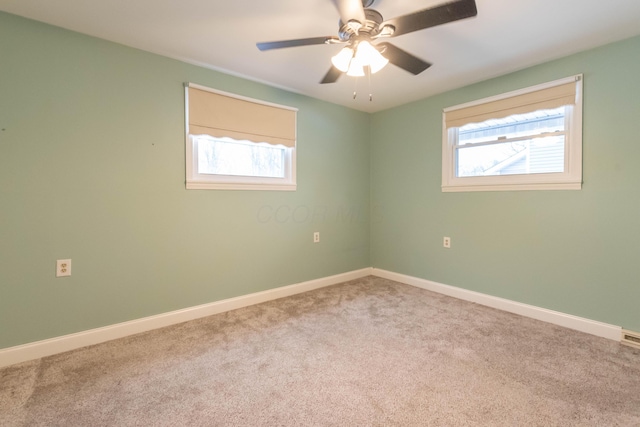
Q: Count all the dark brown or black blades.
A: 4